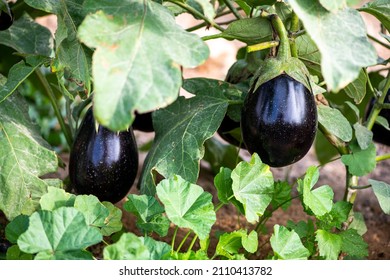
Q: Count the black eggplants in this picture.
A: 2